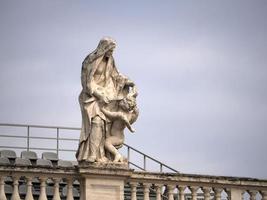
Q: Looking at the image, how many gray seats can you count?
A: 7